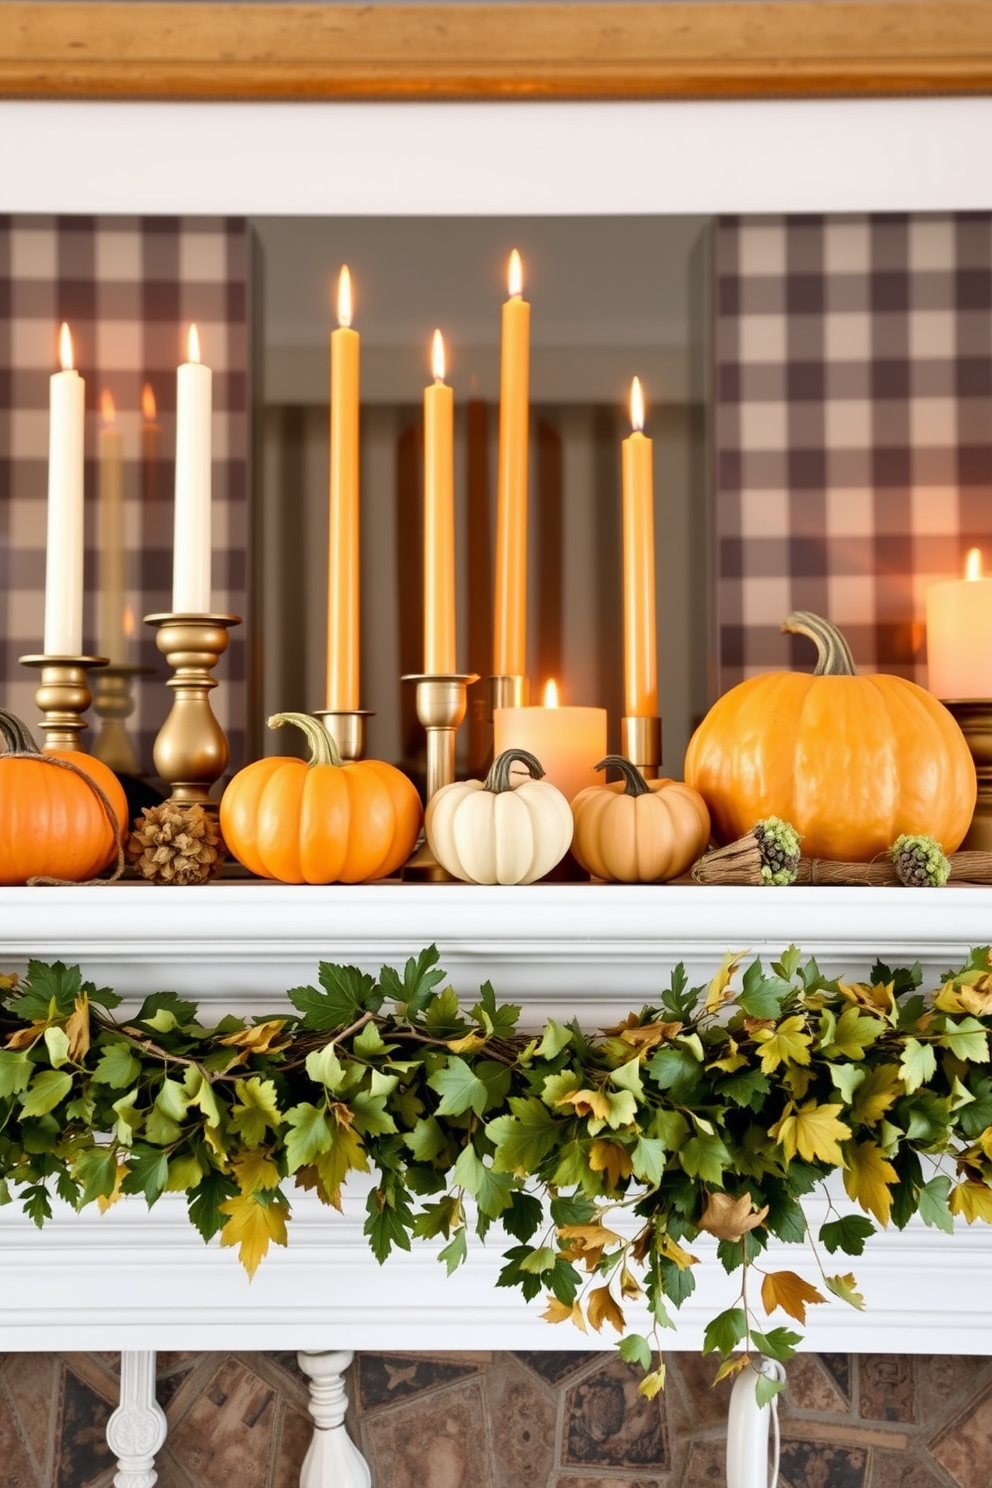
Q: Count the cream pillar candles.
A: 2